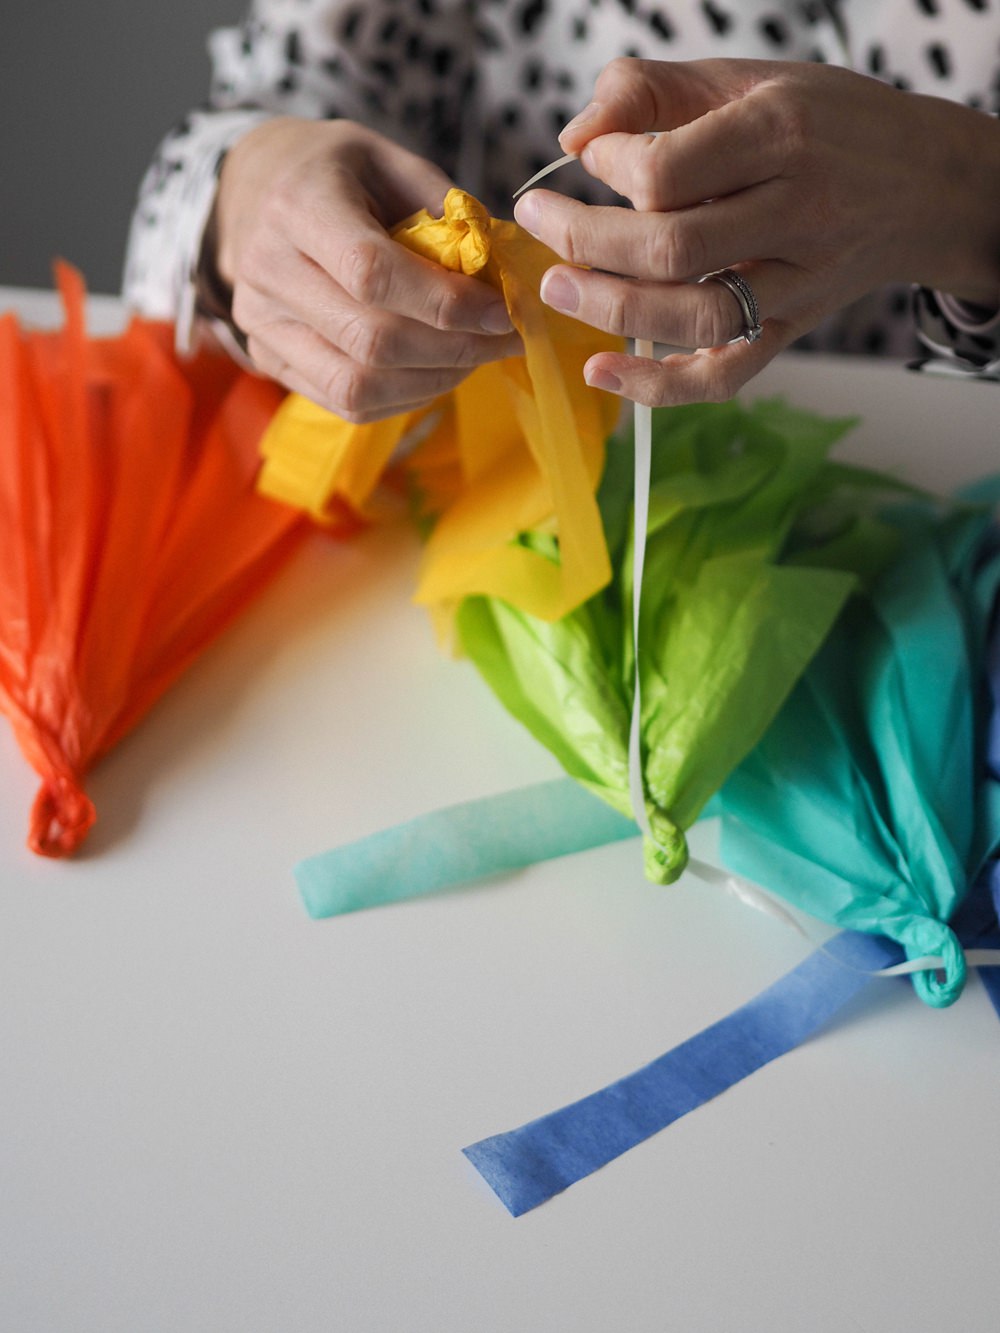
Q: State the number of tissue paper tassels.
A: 5